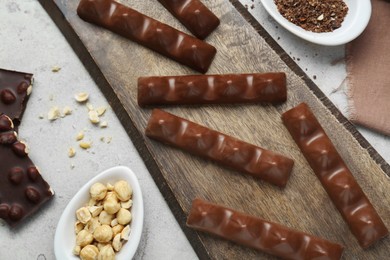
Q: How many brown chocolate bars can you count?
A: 6